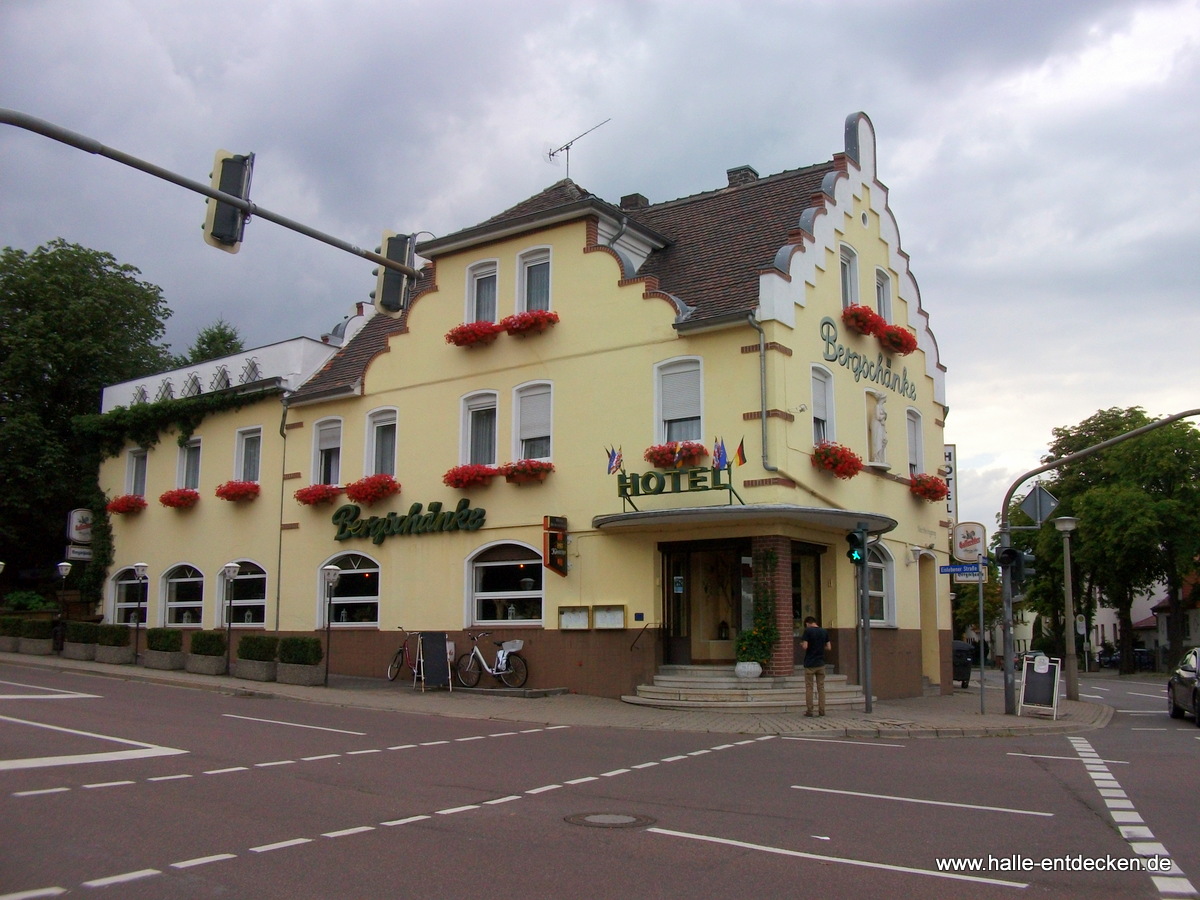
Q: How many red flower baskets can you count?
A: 14